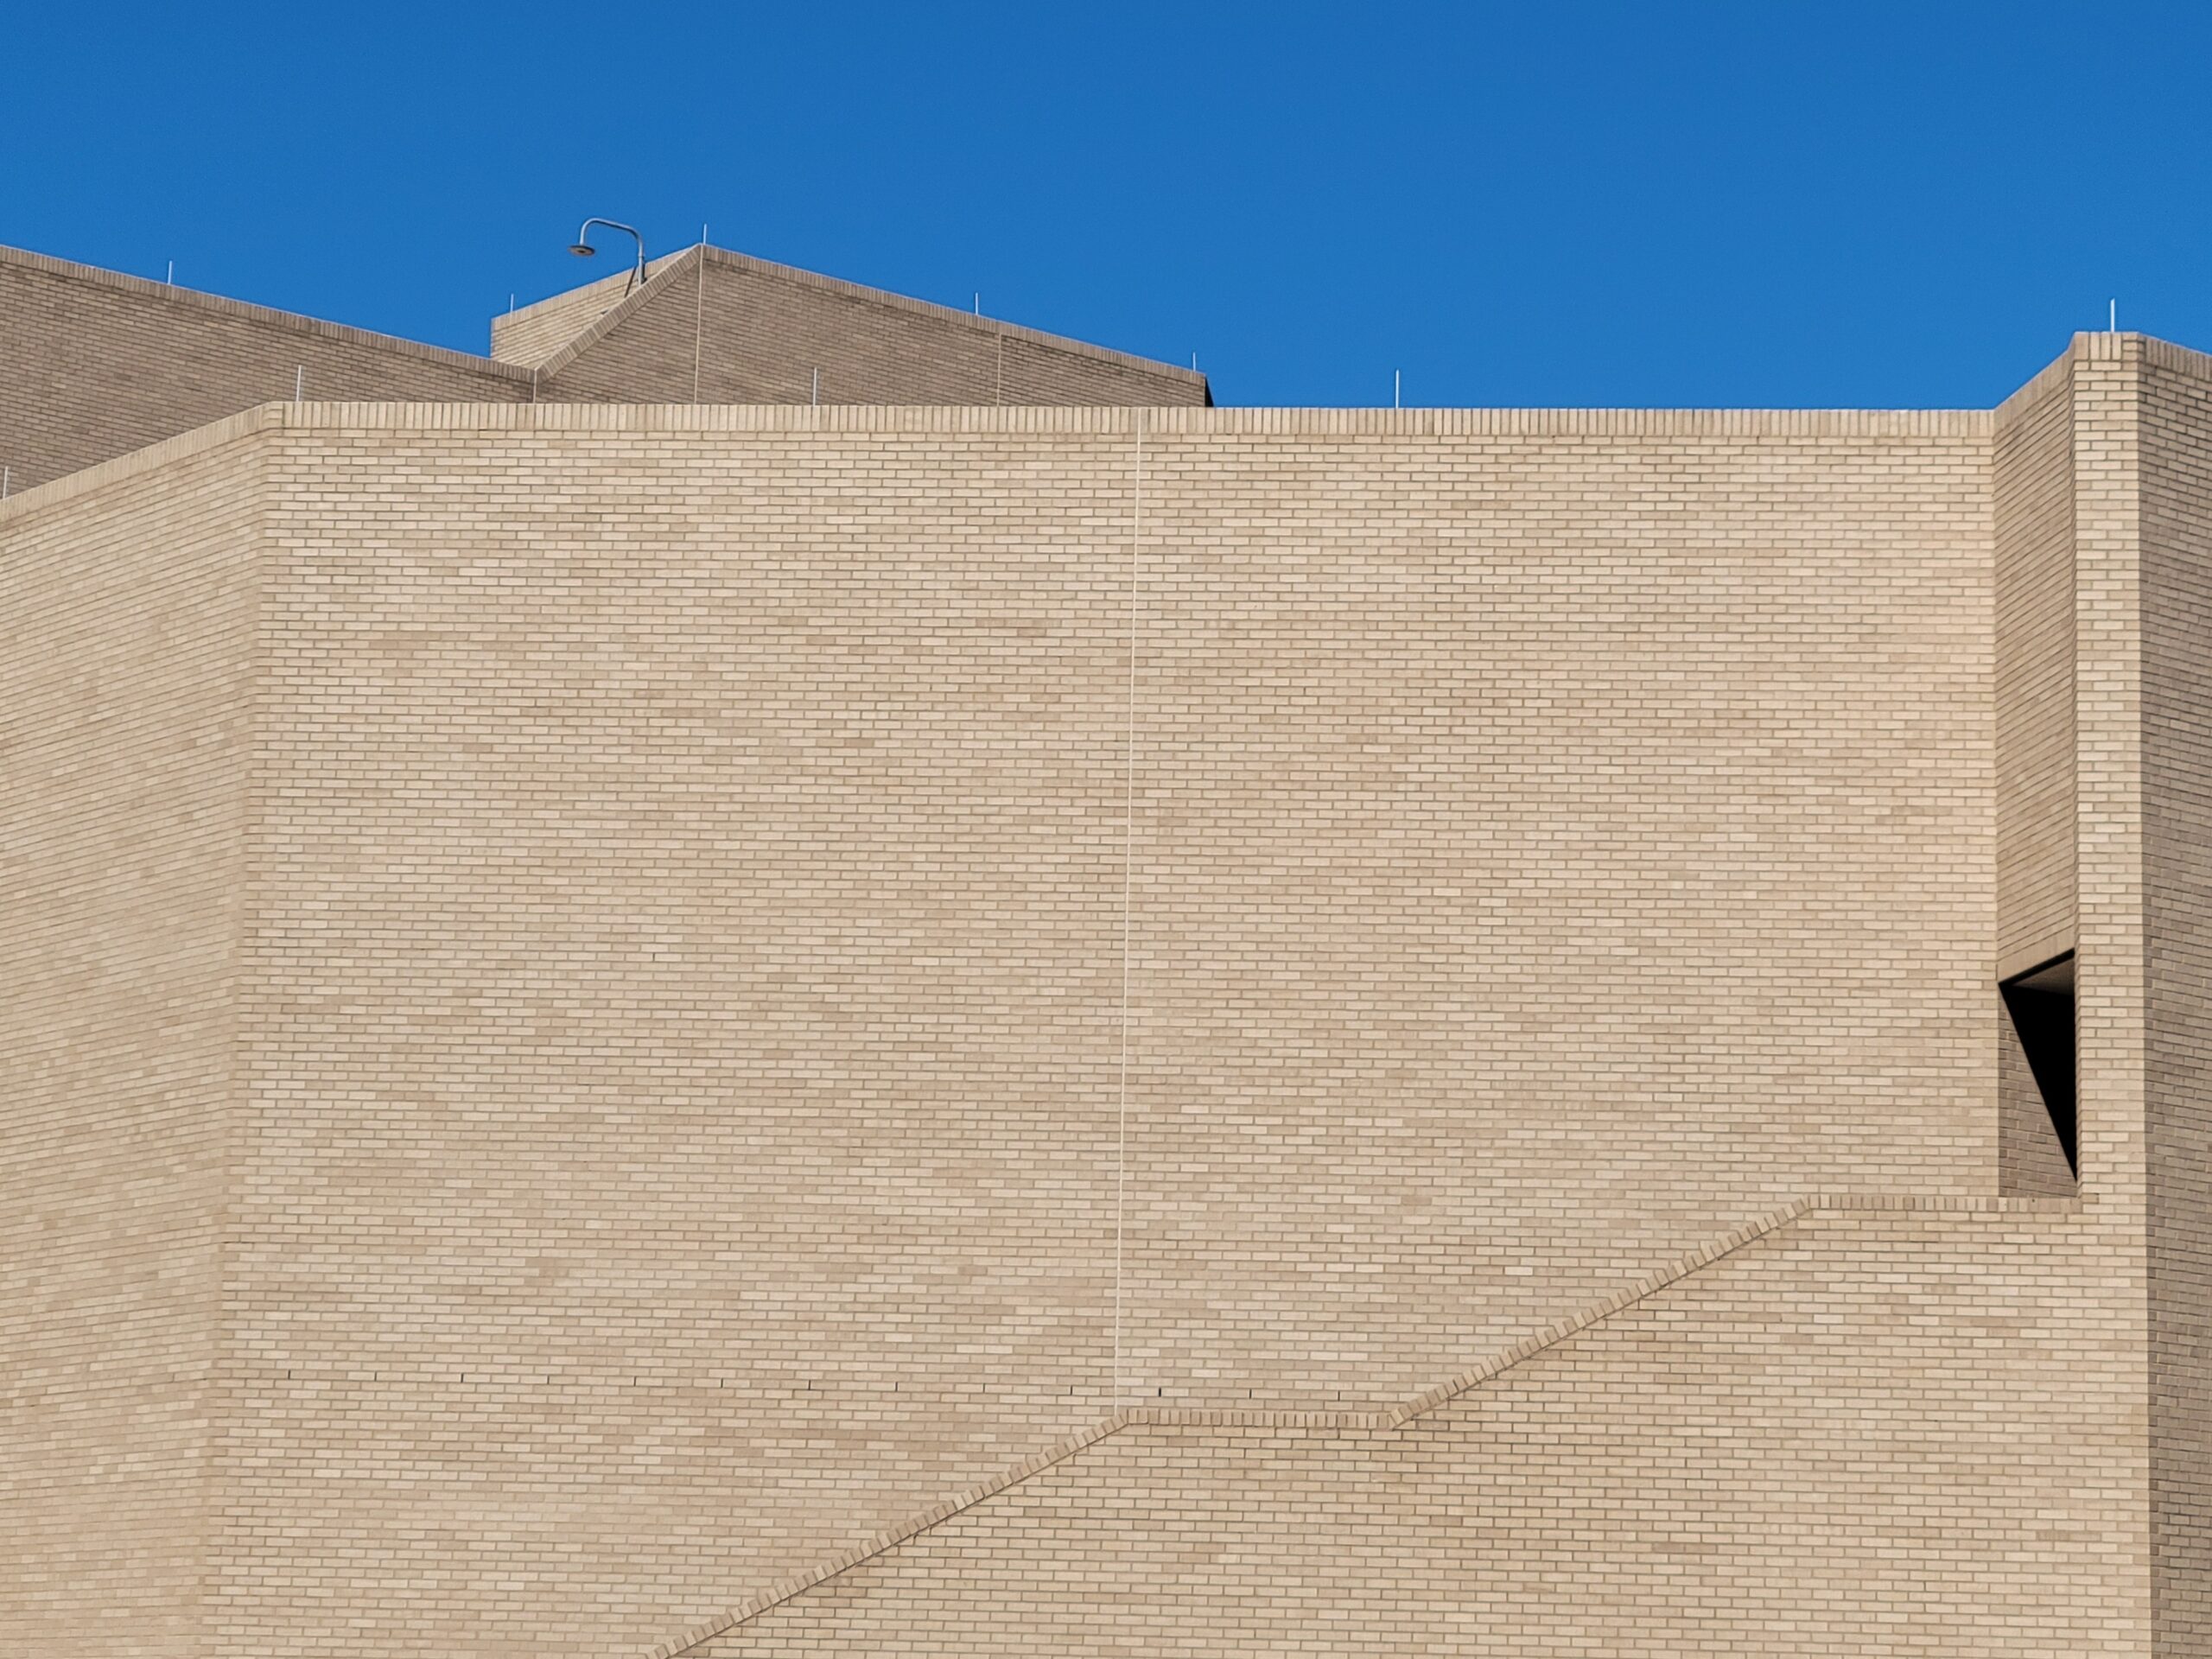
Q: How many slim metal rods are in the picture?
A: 10